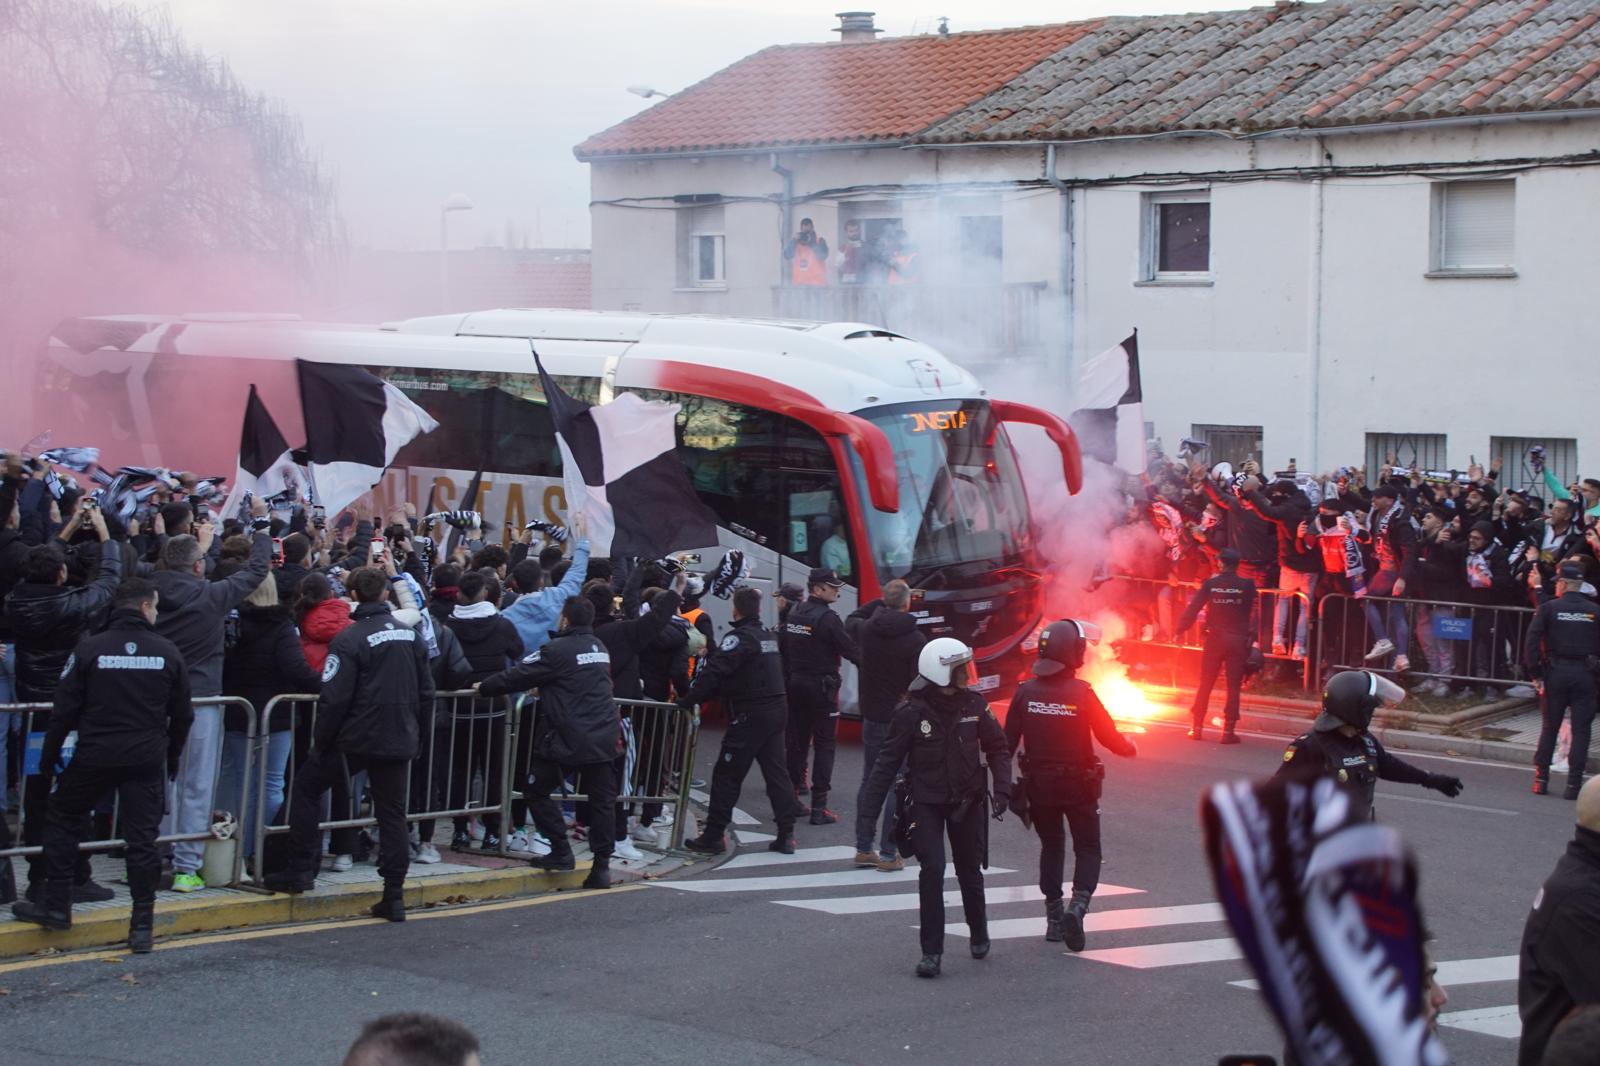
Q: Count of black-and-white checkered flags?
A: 4